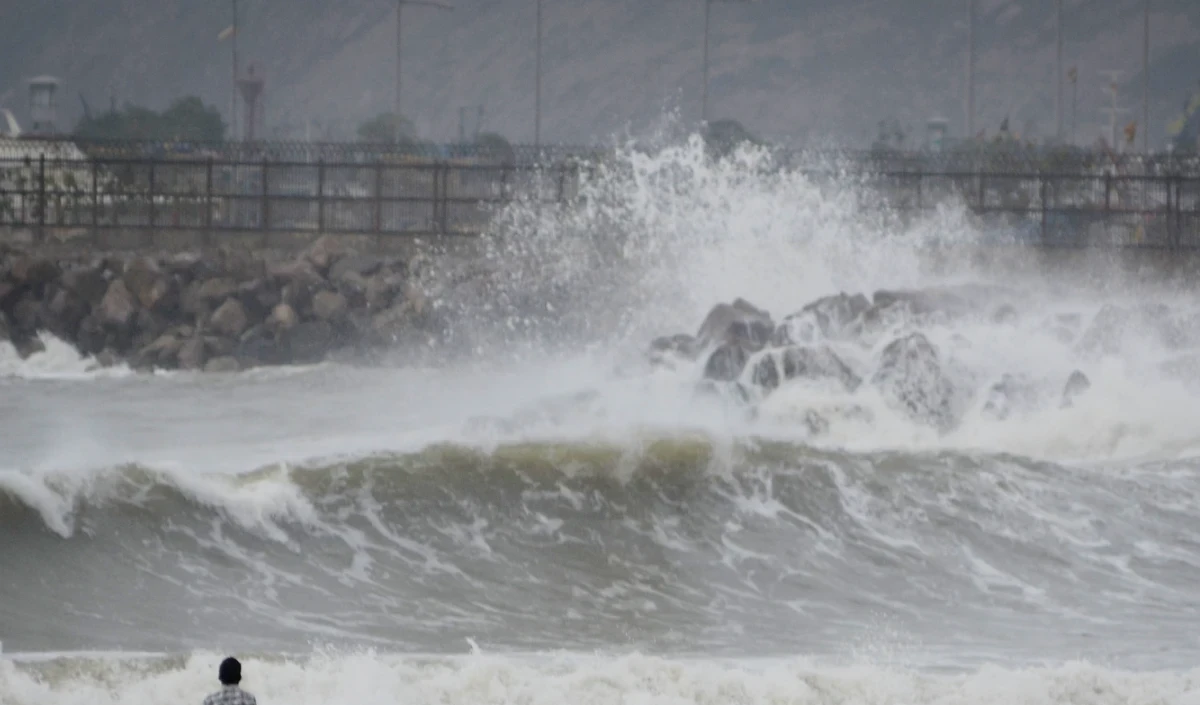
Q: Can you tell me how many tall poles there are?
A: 7